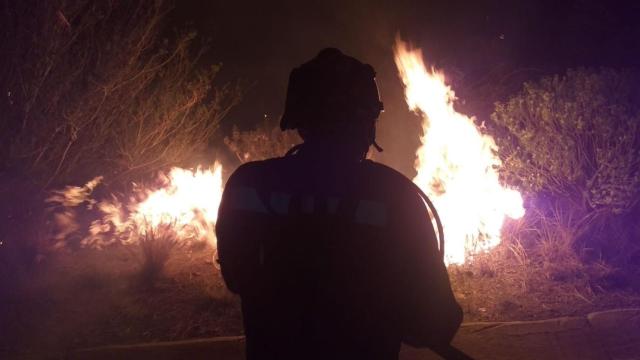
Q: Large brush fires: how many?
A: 2